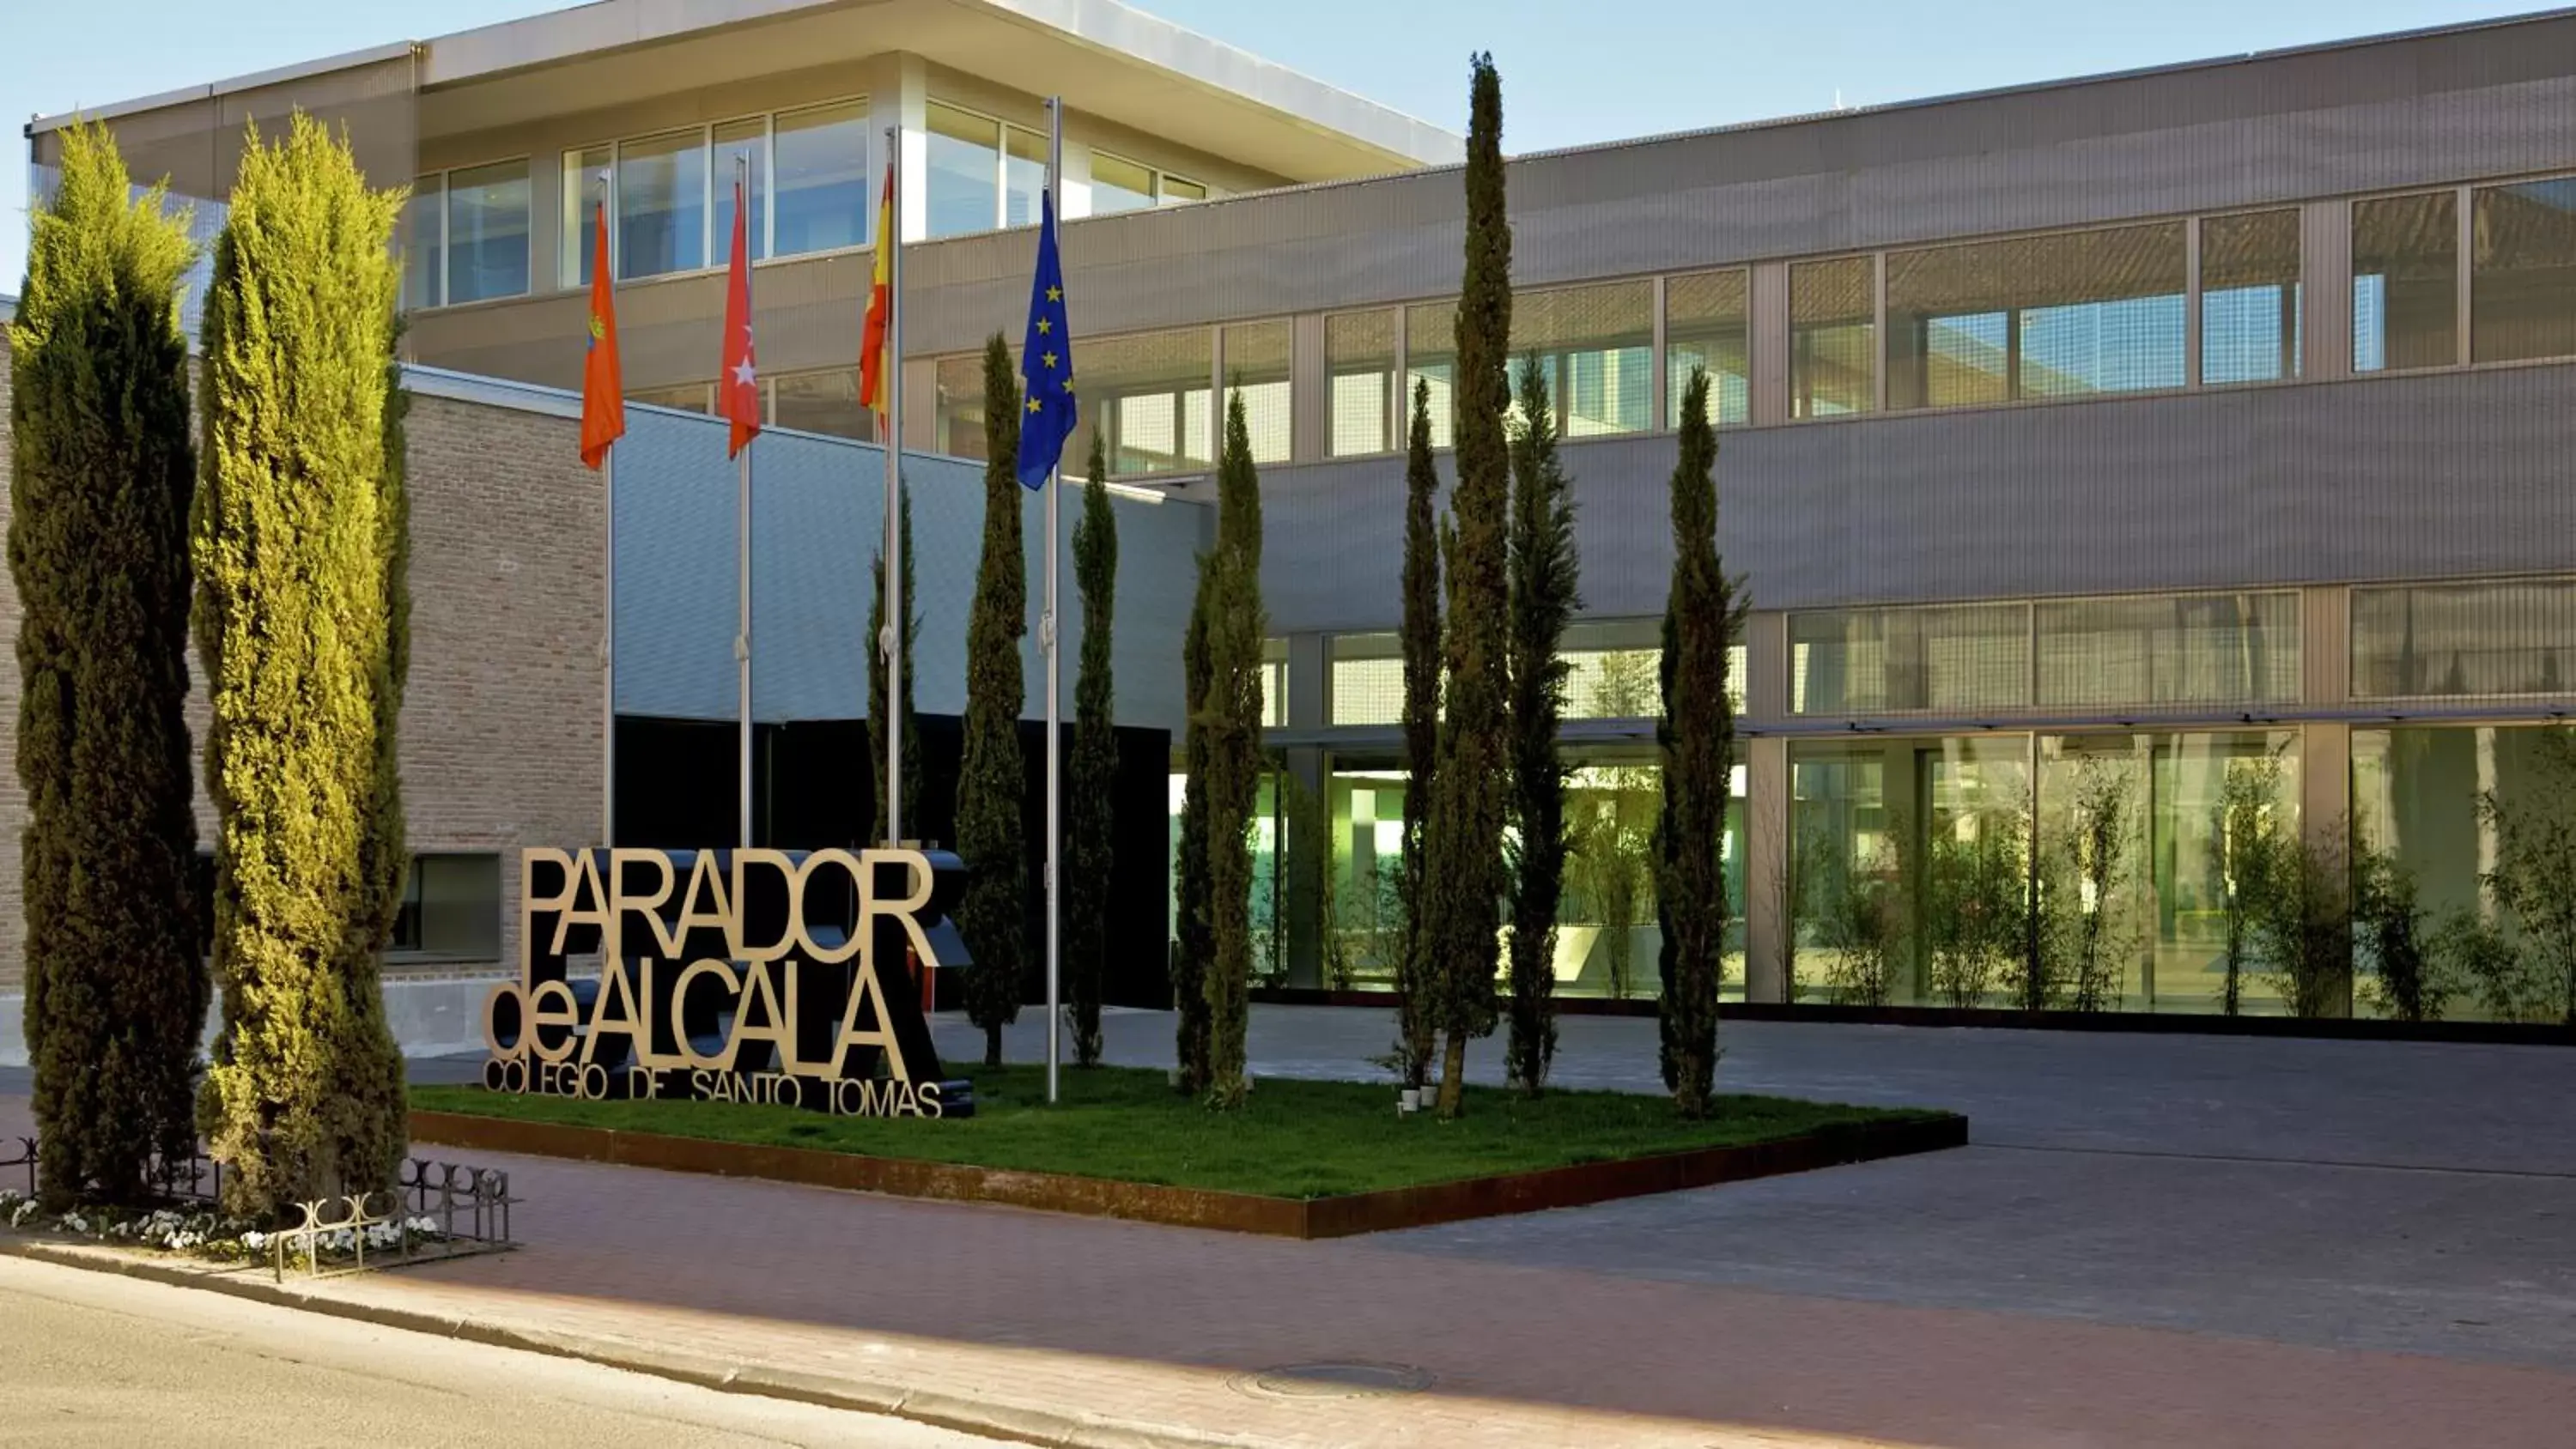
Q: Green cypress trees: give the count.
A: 11